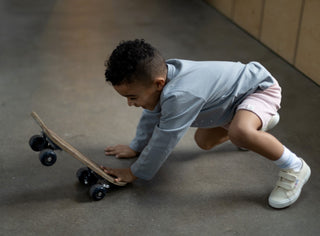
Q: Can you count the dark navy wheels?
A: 4